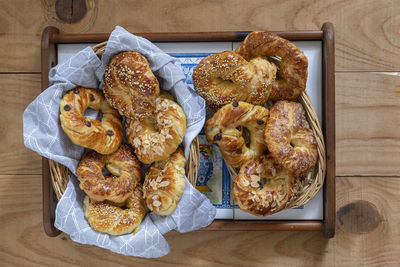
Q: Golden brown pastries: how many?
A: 11